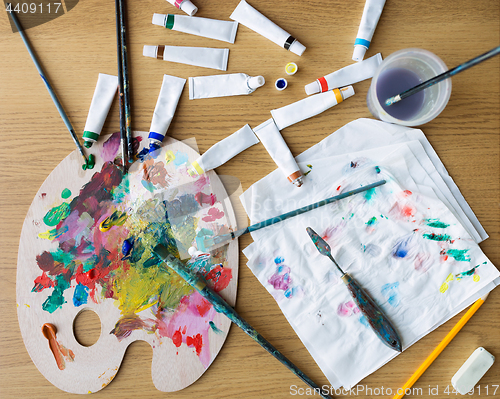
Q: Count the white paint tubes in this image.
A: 12